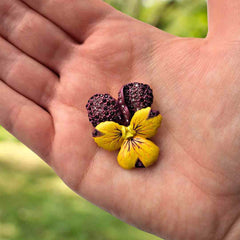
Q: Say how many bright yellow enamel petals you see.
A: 3